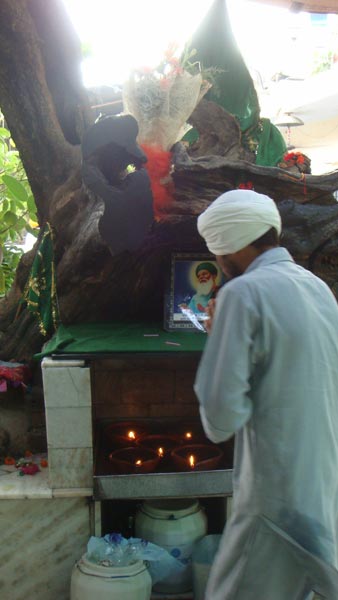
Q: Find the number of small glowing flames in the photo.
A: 5